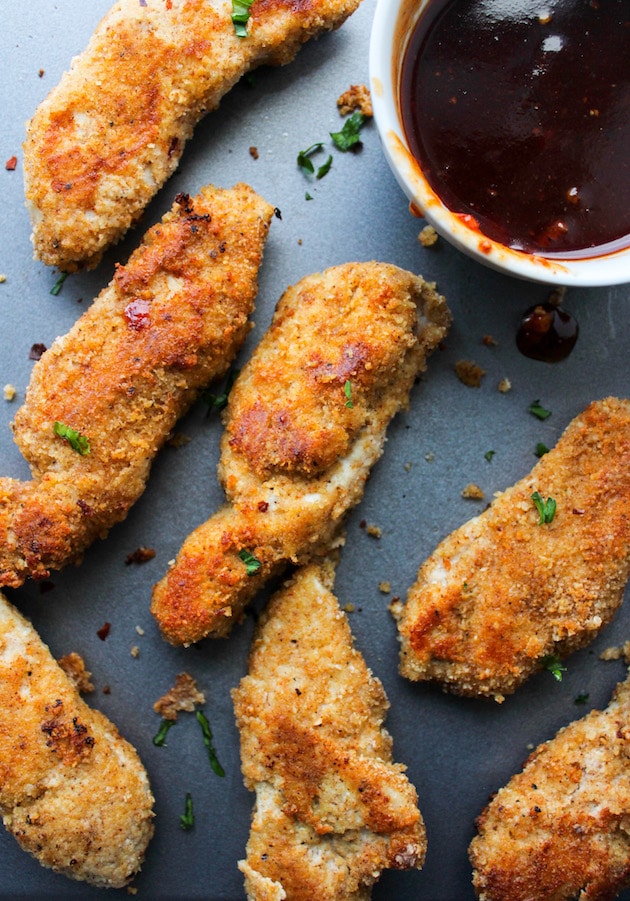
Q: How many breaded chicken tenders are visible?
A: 7